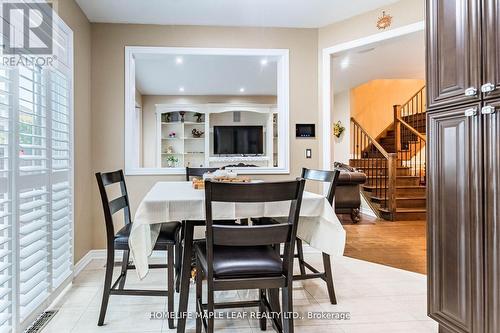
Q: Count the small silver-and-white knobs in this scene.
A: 4